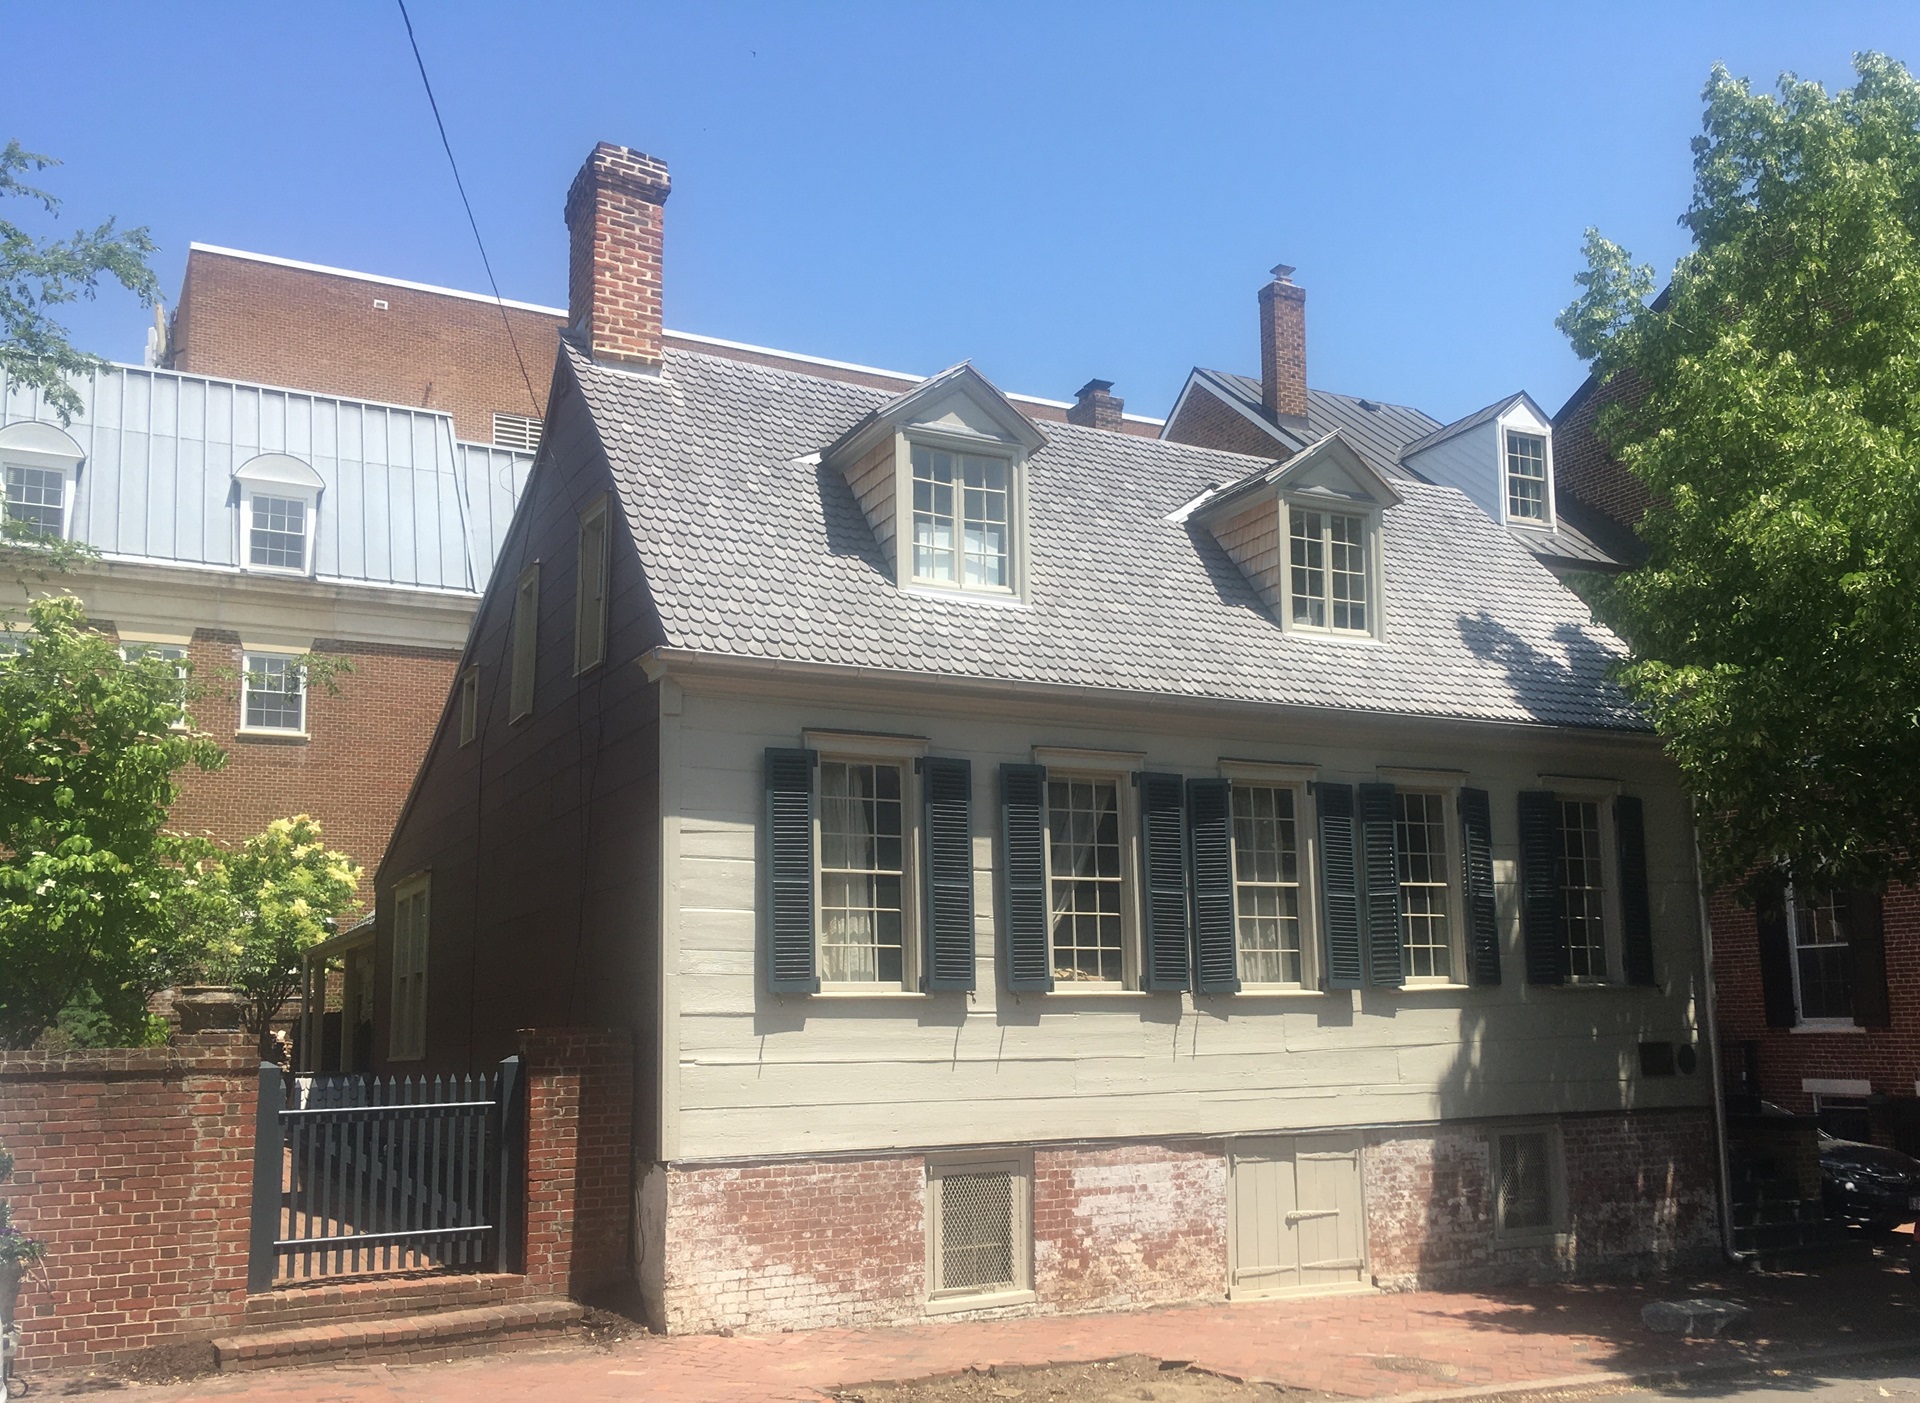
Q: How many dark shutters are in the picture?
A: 12